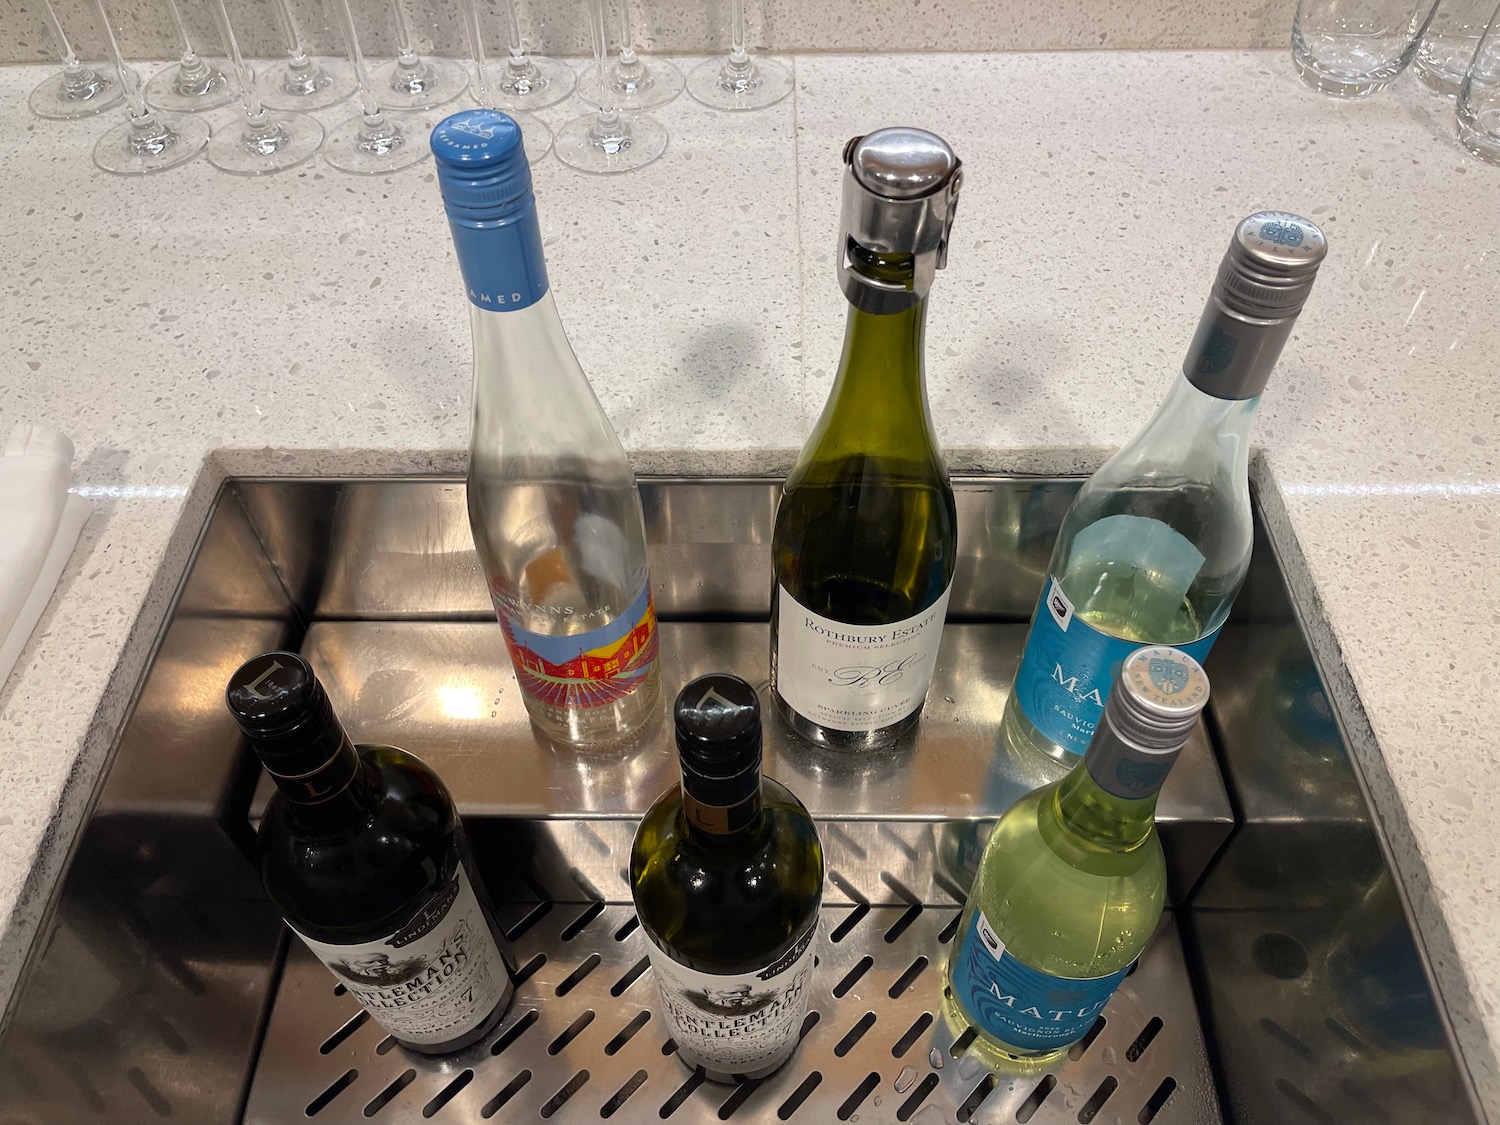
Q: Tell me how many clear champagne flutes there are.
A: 12